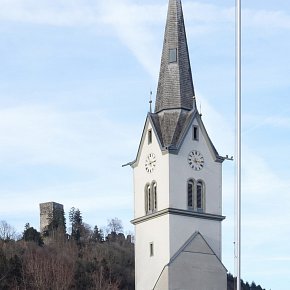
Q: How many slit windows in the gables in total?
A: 2